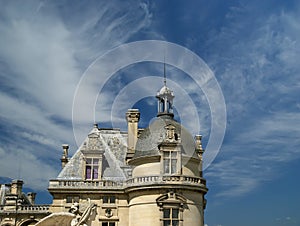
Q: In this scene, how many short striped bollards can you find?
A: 0